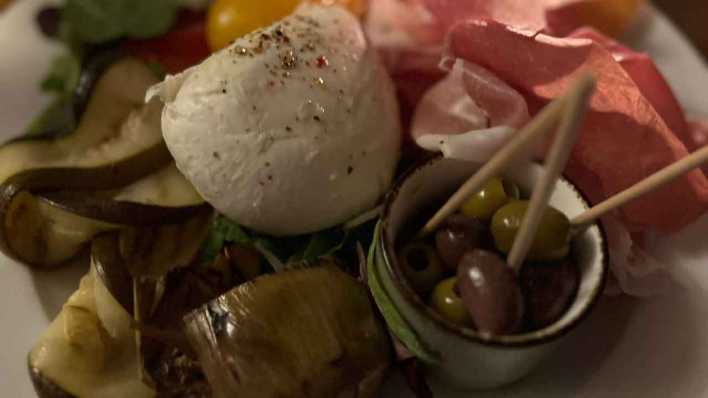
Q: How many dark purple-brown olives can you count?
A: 3